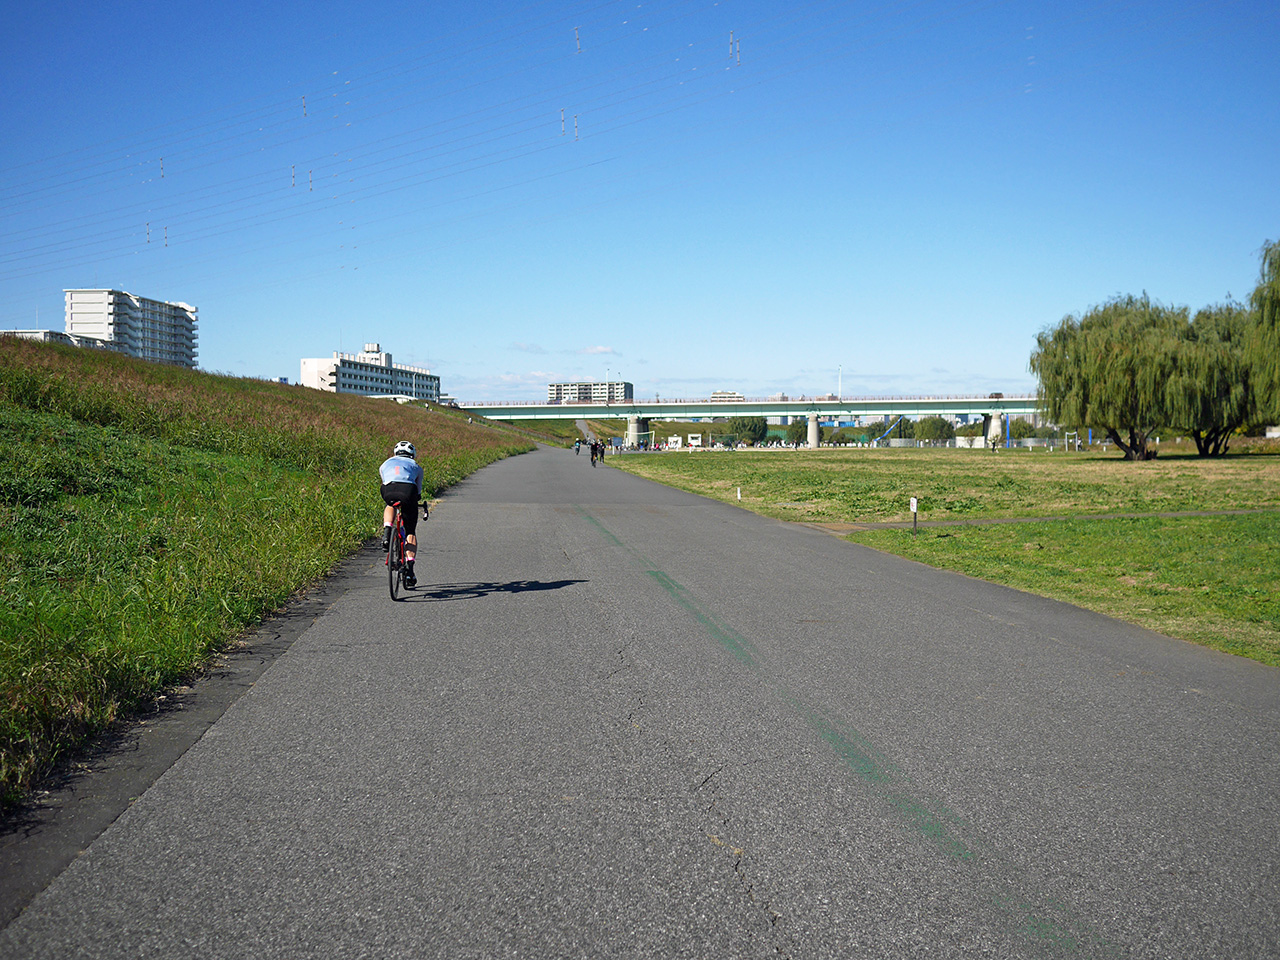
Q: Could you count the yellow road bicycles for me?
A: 0